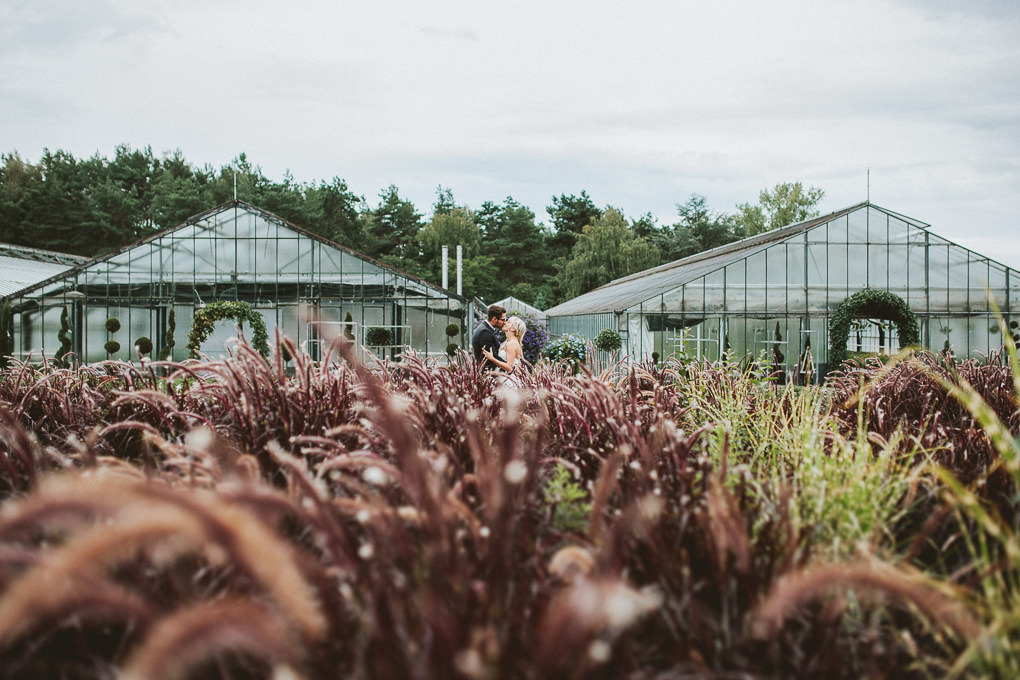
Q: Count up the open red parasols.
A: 0